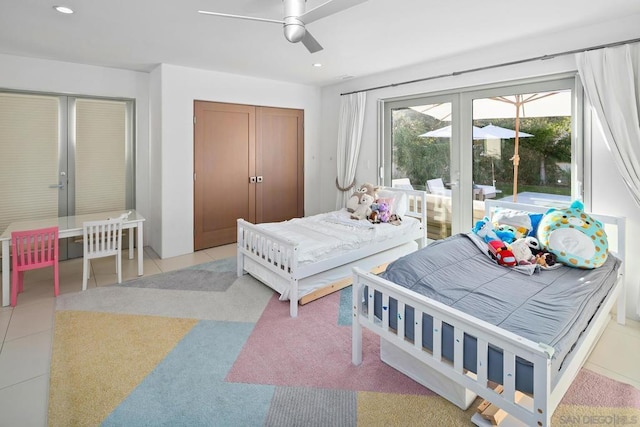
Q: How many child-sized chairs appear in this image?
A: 2